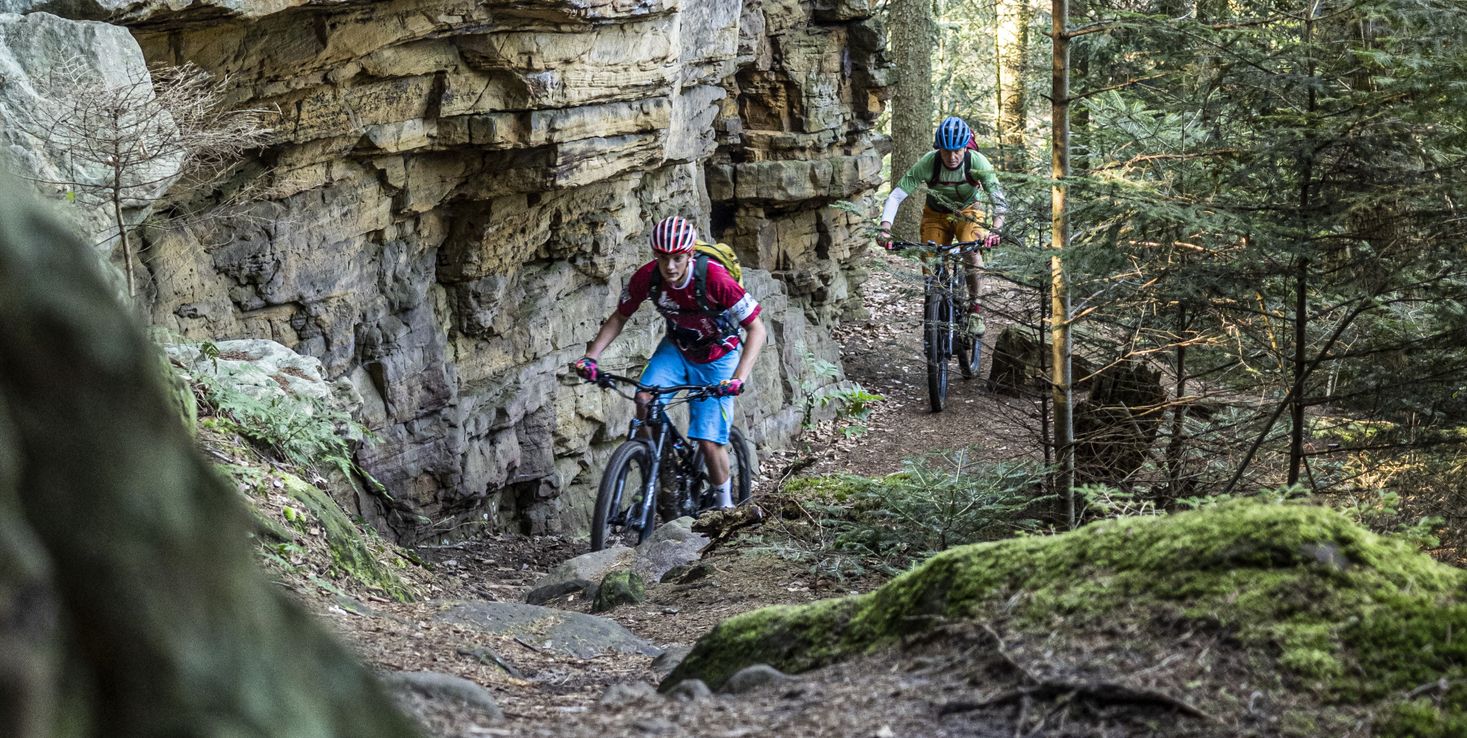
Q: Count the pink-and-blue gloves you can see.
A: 2